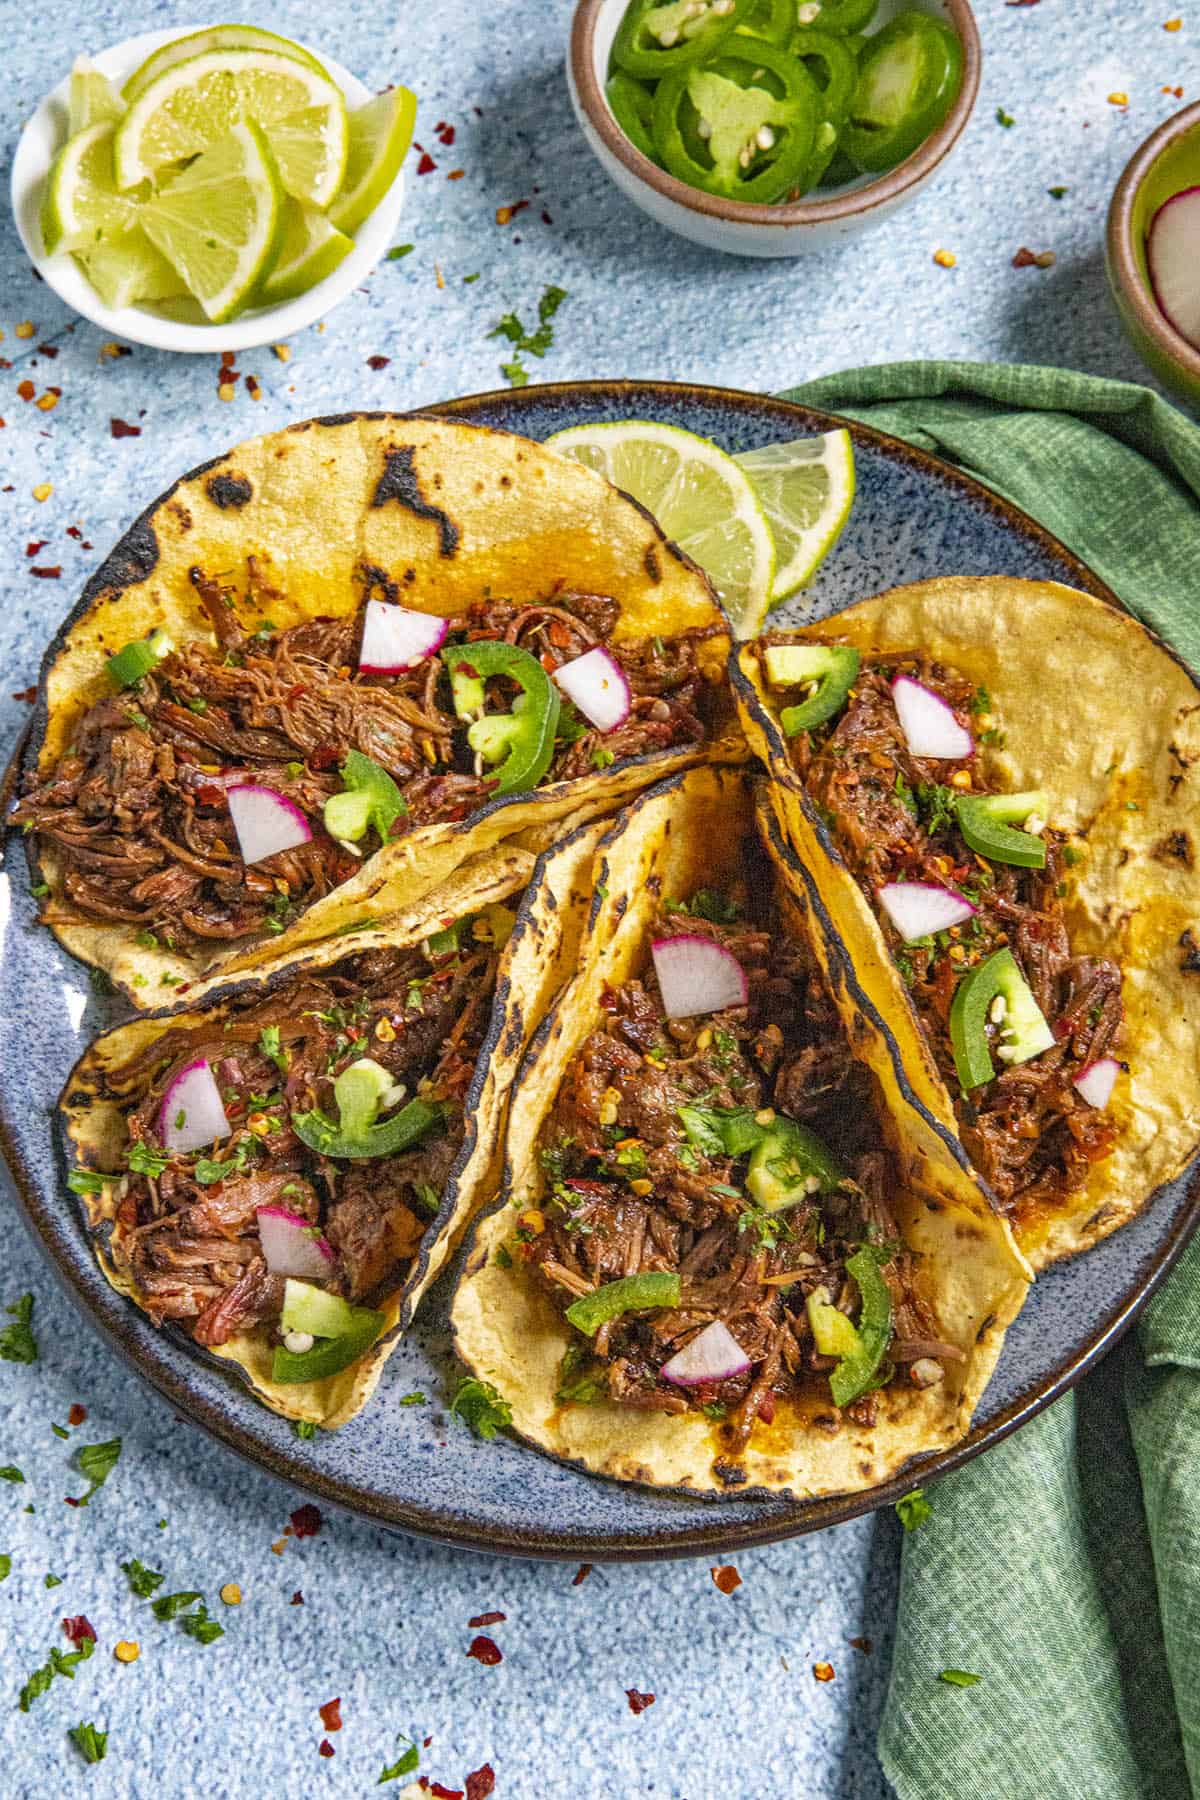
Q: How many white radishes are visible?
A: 11